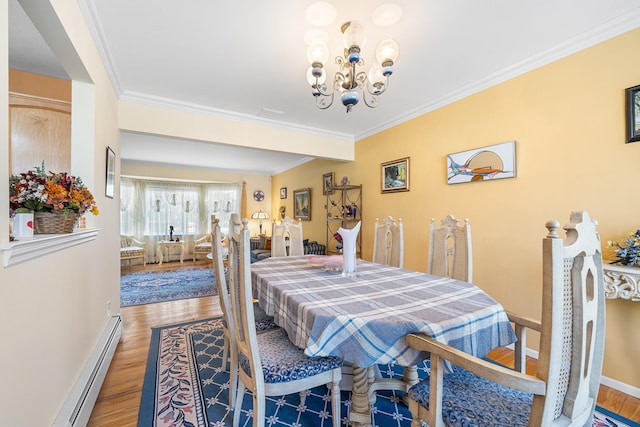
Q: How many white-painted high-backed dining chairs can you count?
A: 6